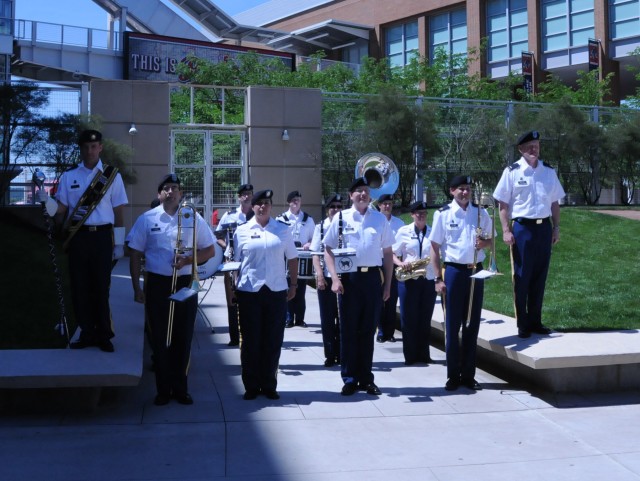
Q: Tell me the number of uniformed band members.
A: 11